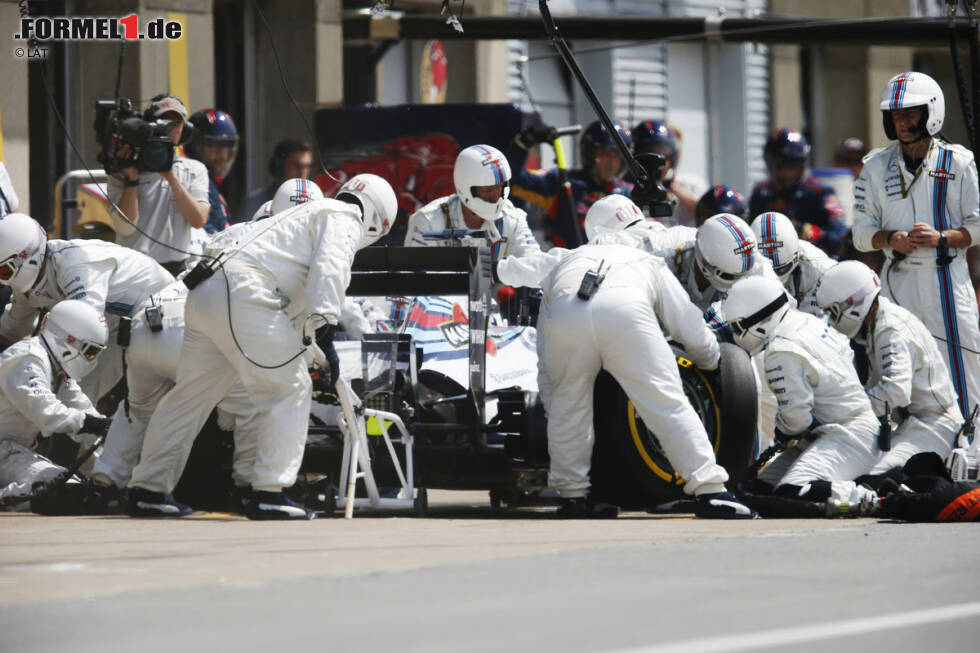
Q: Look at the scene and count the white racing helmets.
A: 12